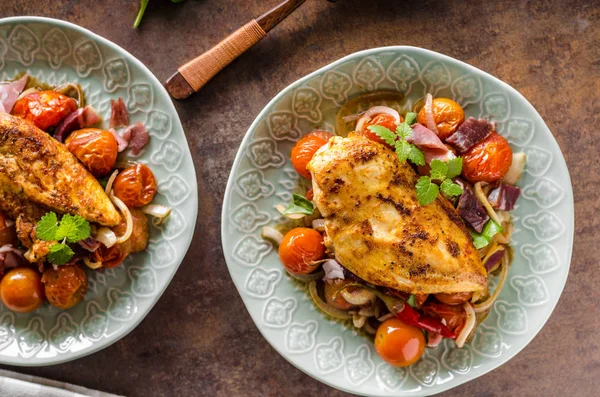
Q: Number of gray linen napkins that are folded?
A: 1